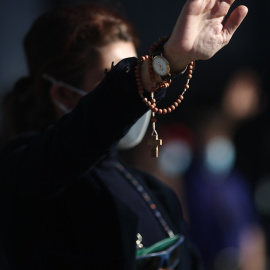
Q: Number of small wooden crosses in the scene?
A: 1